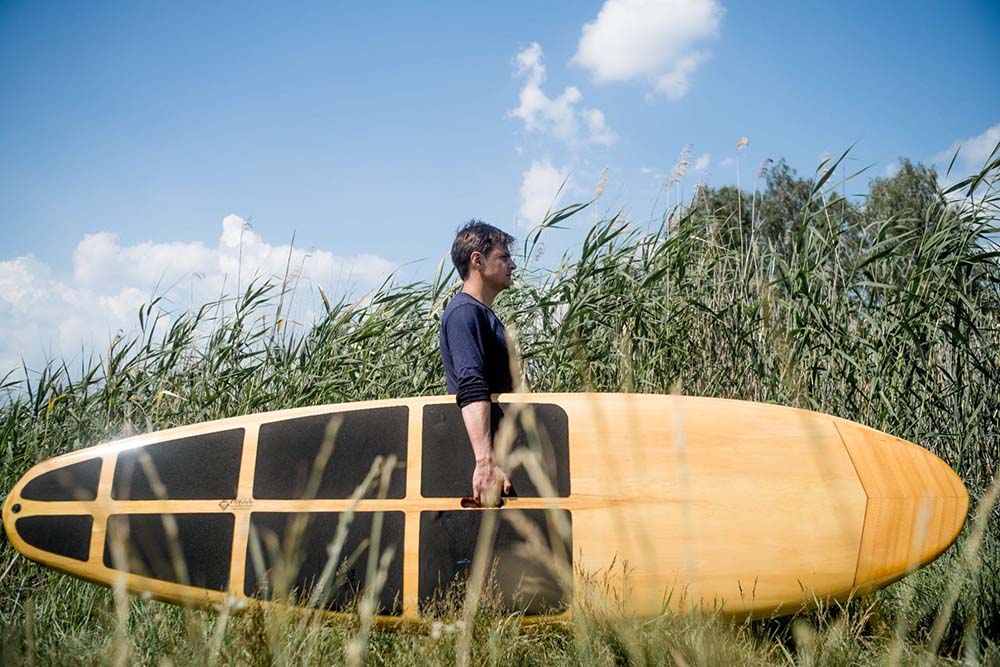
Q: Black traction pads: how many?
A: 8